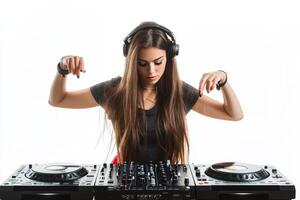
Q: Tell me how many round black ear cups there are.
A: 2